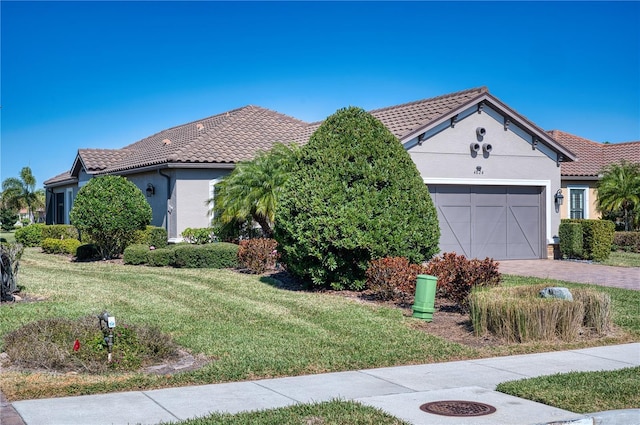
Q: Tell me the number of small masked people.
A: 0